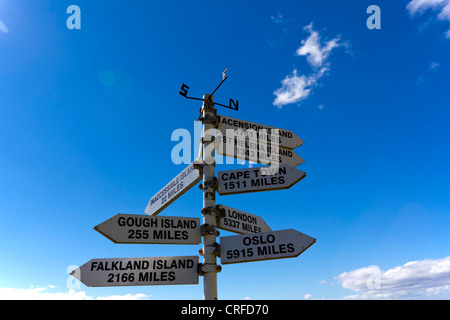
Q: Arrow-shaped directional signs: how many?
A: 8